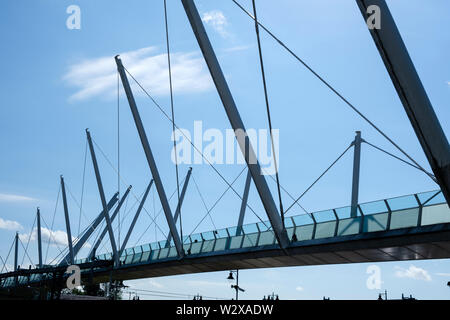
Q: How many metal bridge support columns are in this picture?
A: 13